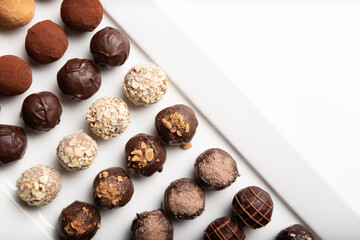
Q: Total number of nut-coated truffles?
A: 4